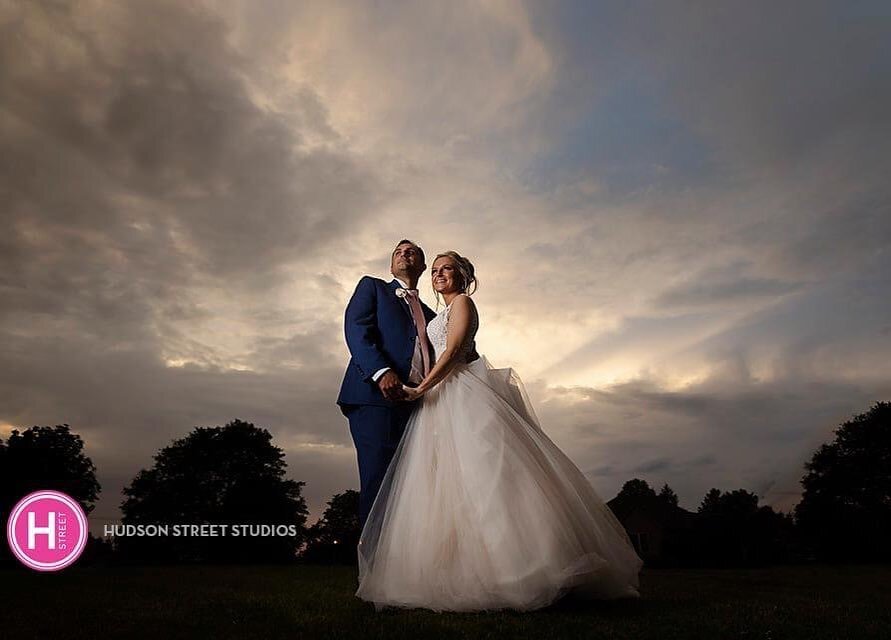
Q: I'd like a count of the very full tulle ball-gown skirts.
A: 1